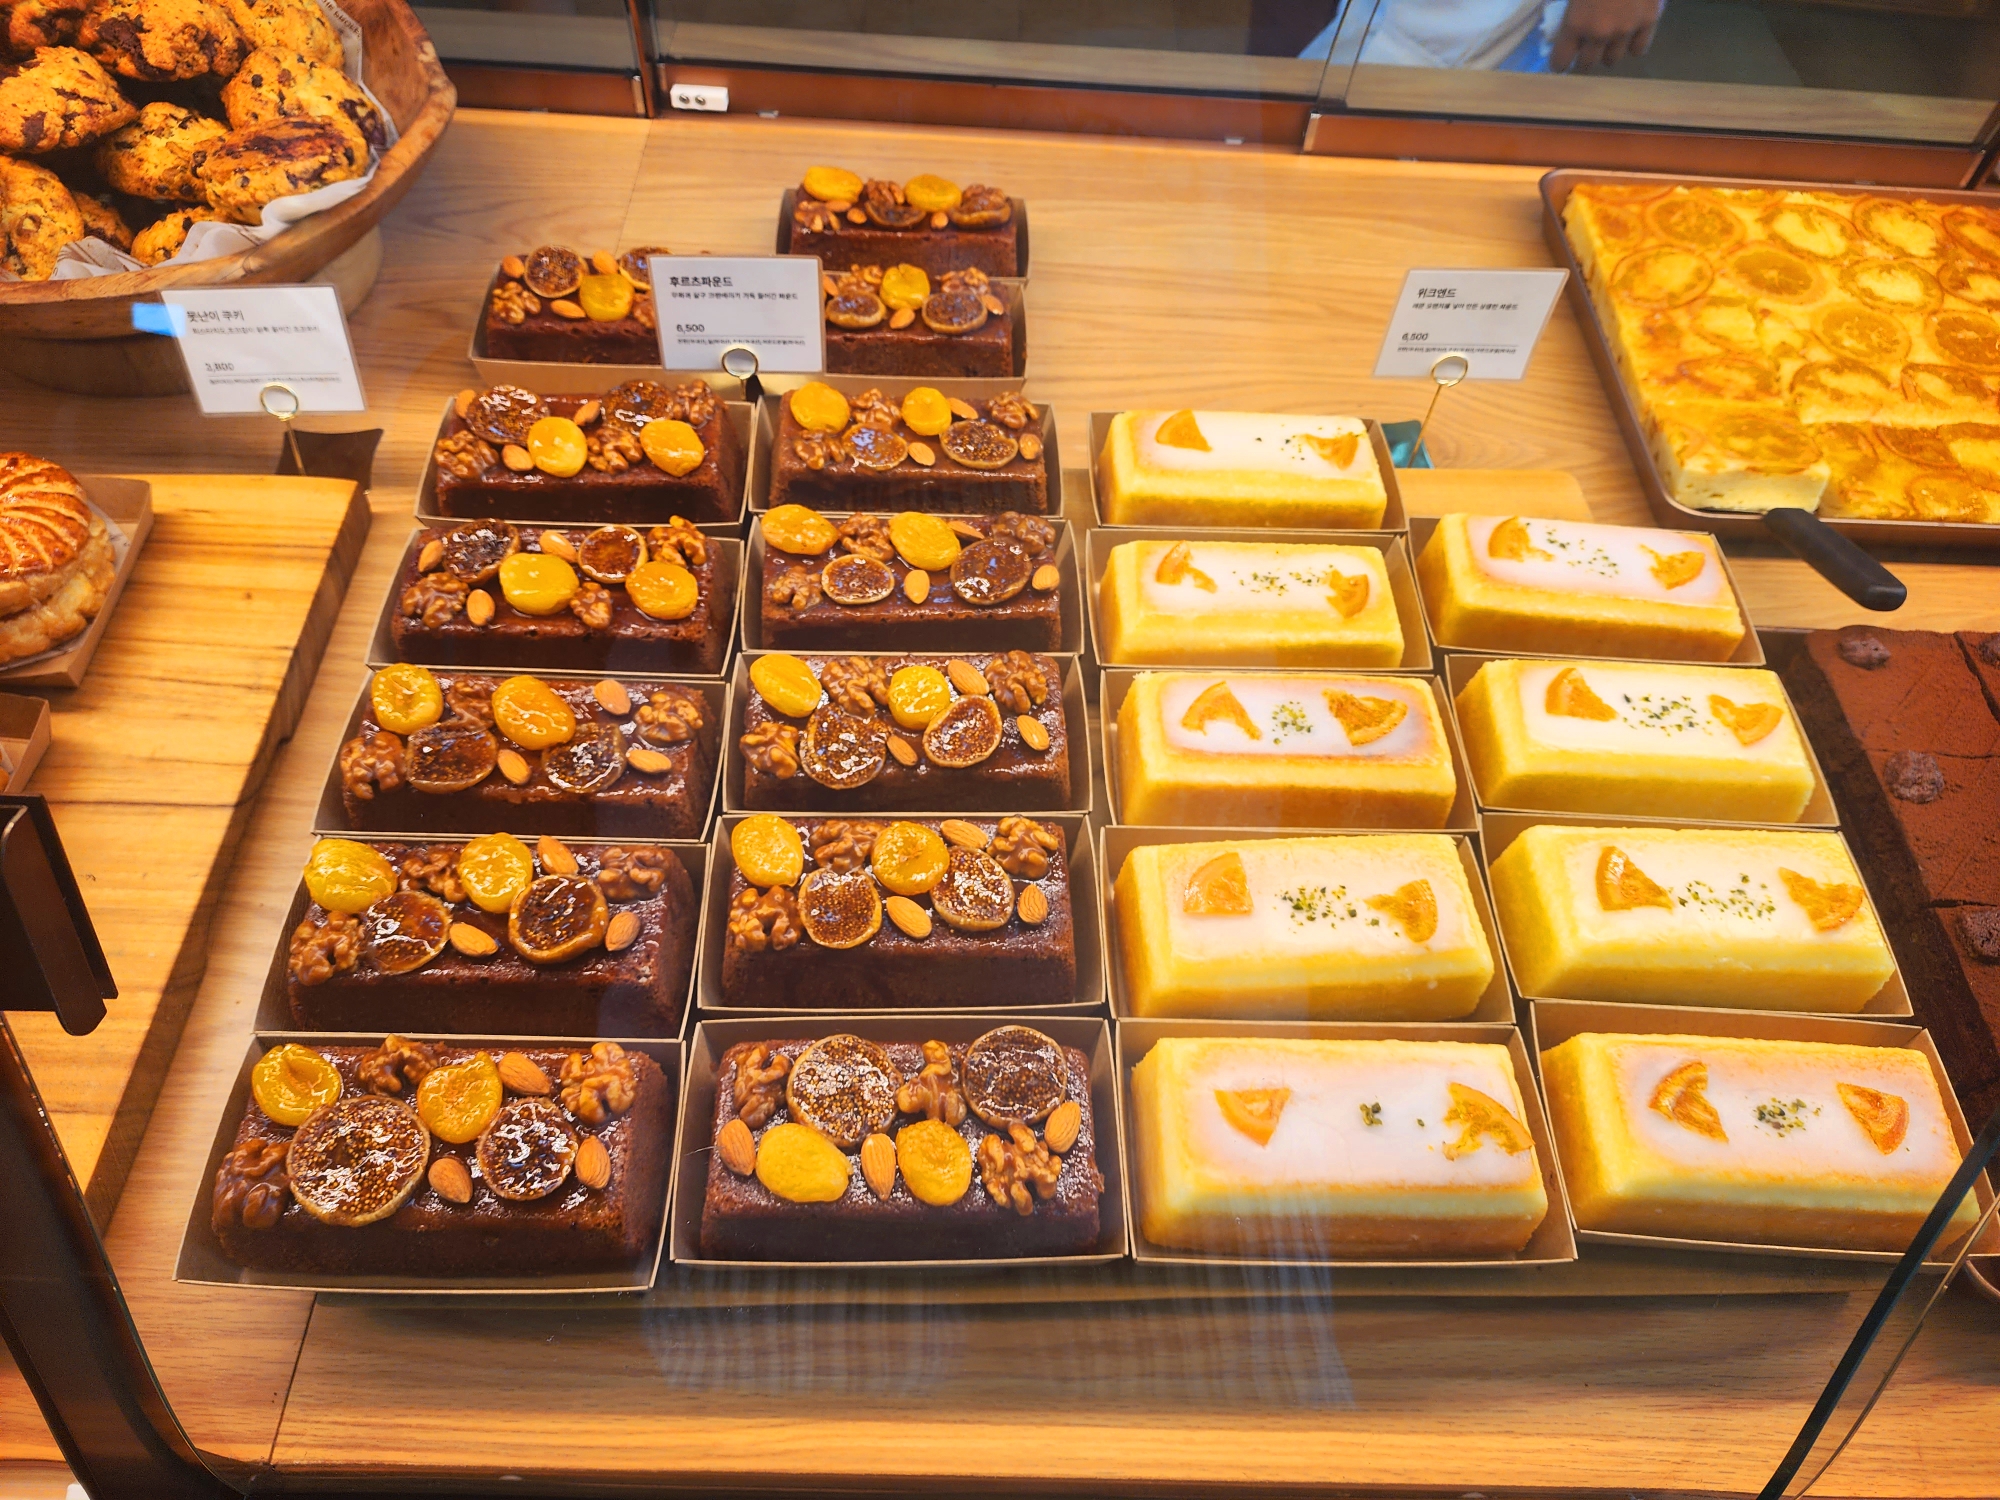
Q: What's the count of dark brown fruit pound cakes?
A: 13